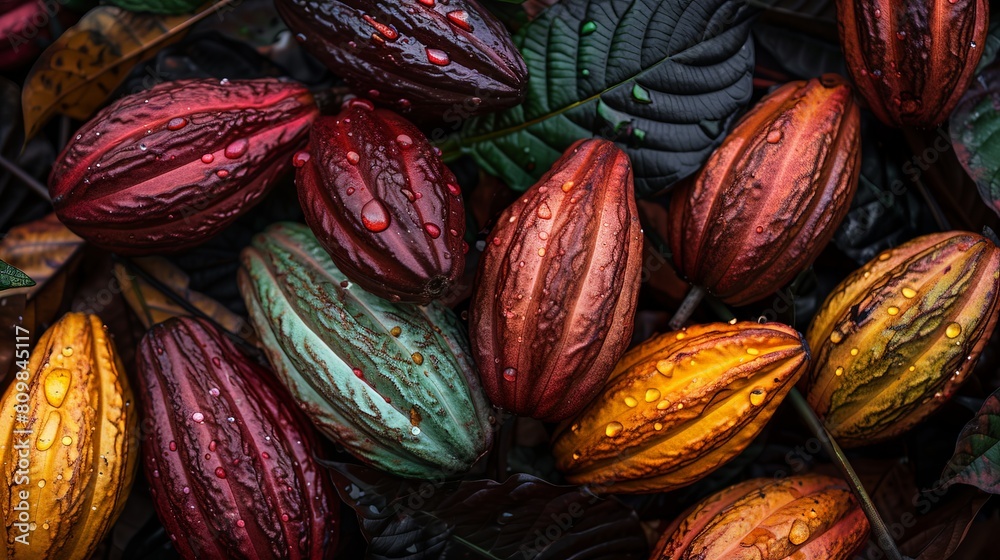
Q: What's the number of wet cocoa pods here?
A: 12